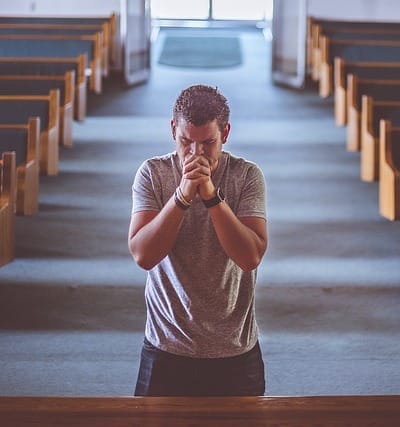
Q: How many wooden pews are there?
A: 15